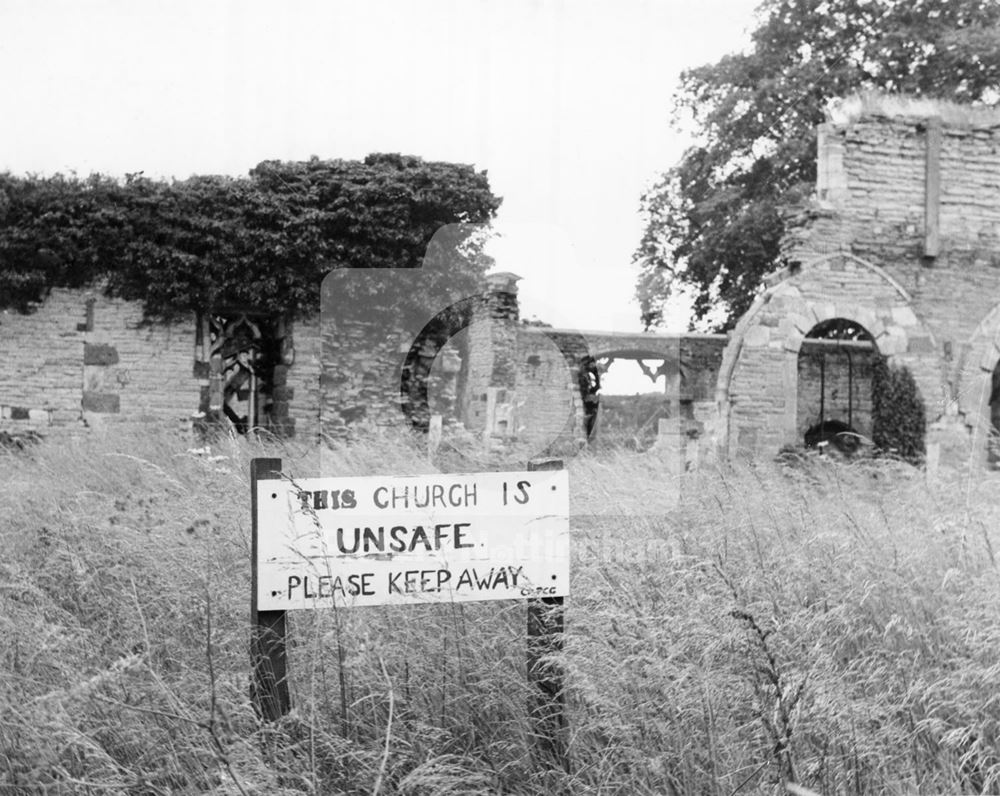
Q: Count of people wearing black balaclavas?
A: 0